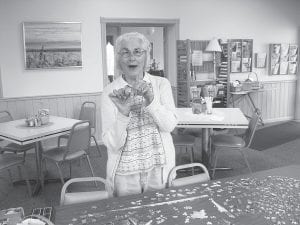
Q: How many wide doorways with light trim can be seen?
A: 1